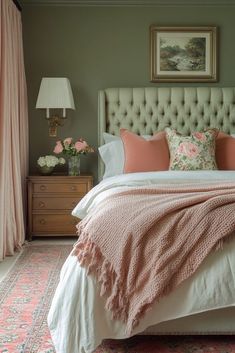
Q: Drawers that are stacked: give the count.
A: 3